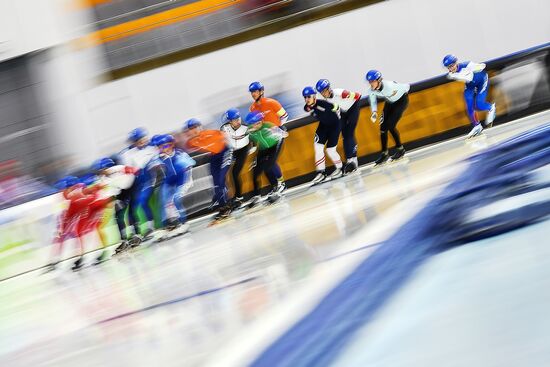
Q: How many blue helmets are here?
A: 13